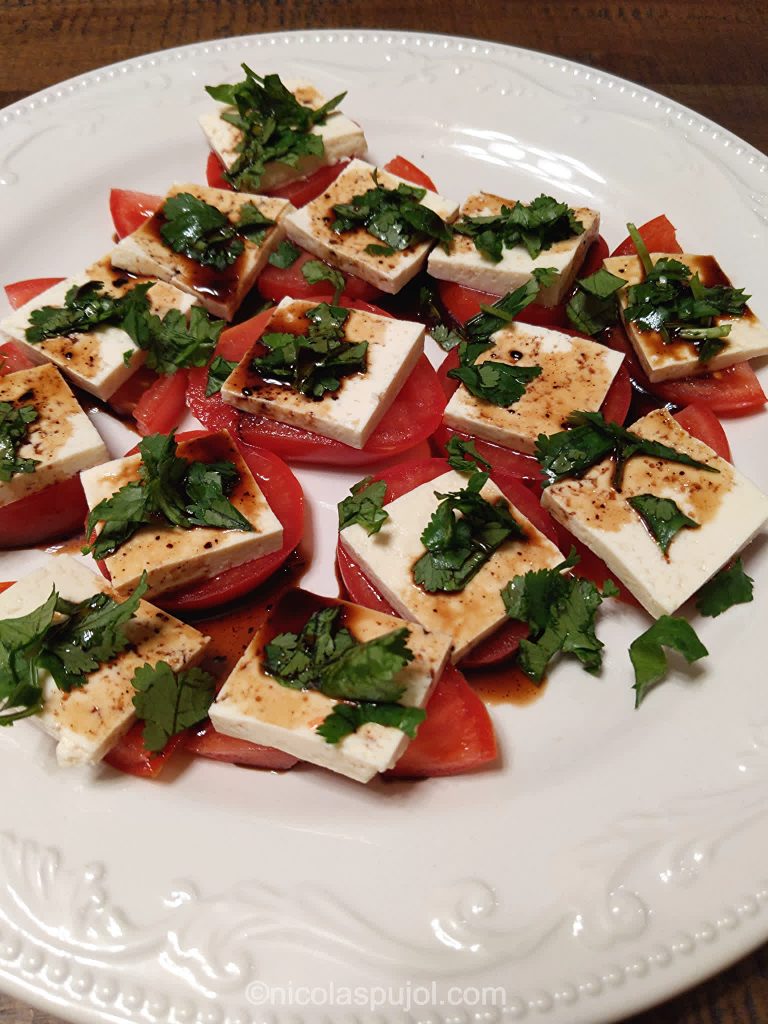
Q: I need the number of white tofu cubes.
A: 14